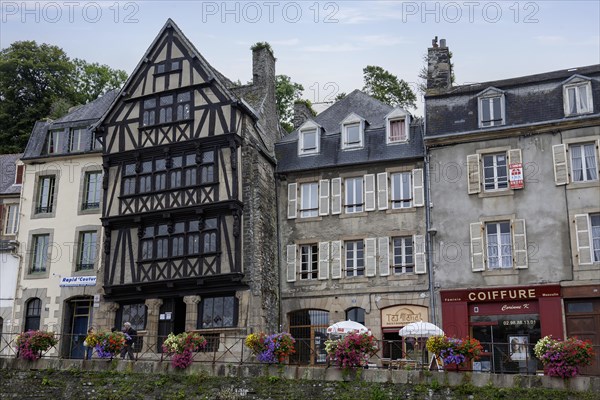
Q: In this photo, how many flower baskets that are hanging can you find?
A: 7